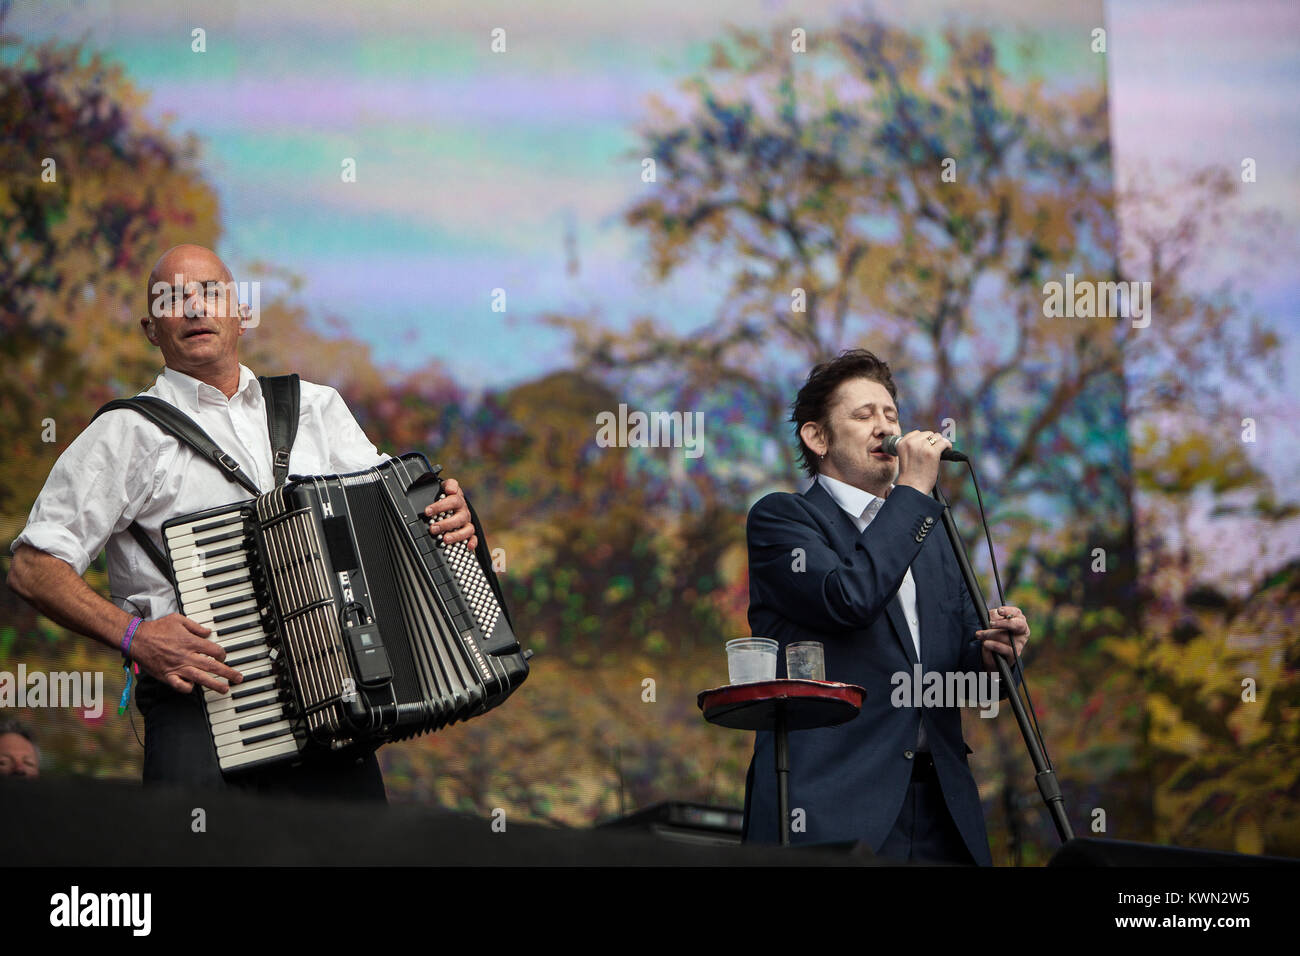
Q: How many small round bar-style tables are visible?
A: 1